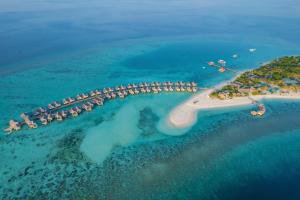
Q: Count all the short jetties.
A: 2